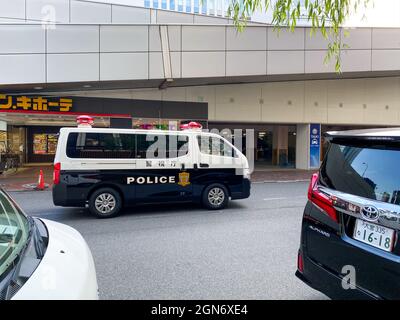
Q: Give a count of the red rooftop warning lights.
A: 2